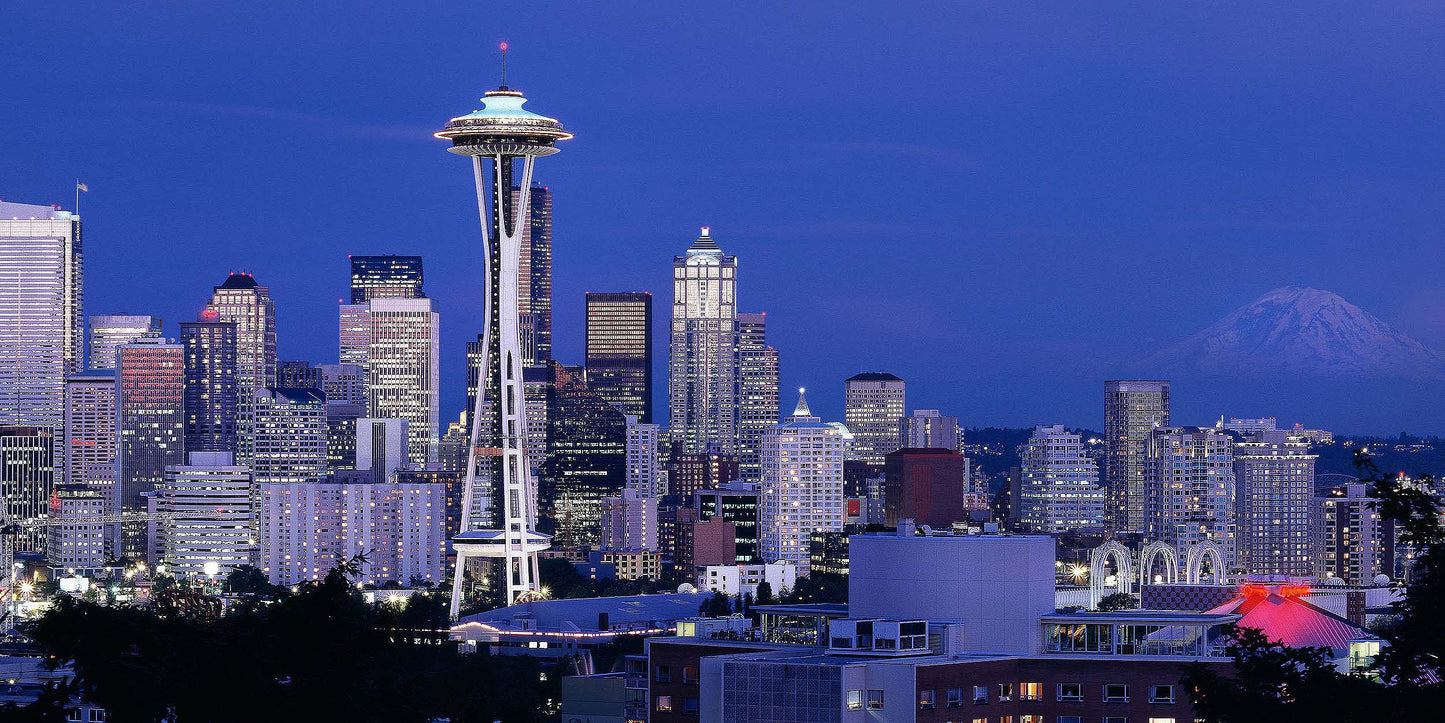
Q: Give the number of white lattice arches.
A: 3